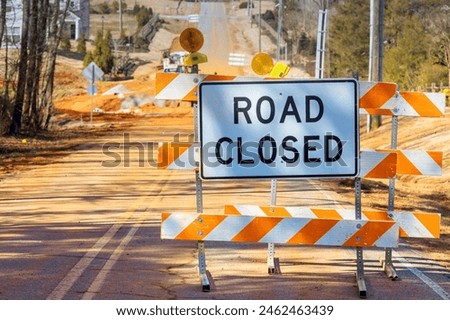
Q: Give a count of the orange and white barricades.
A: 2